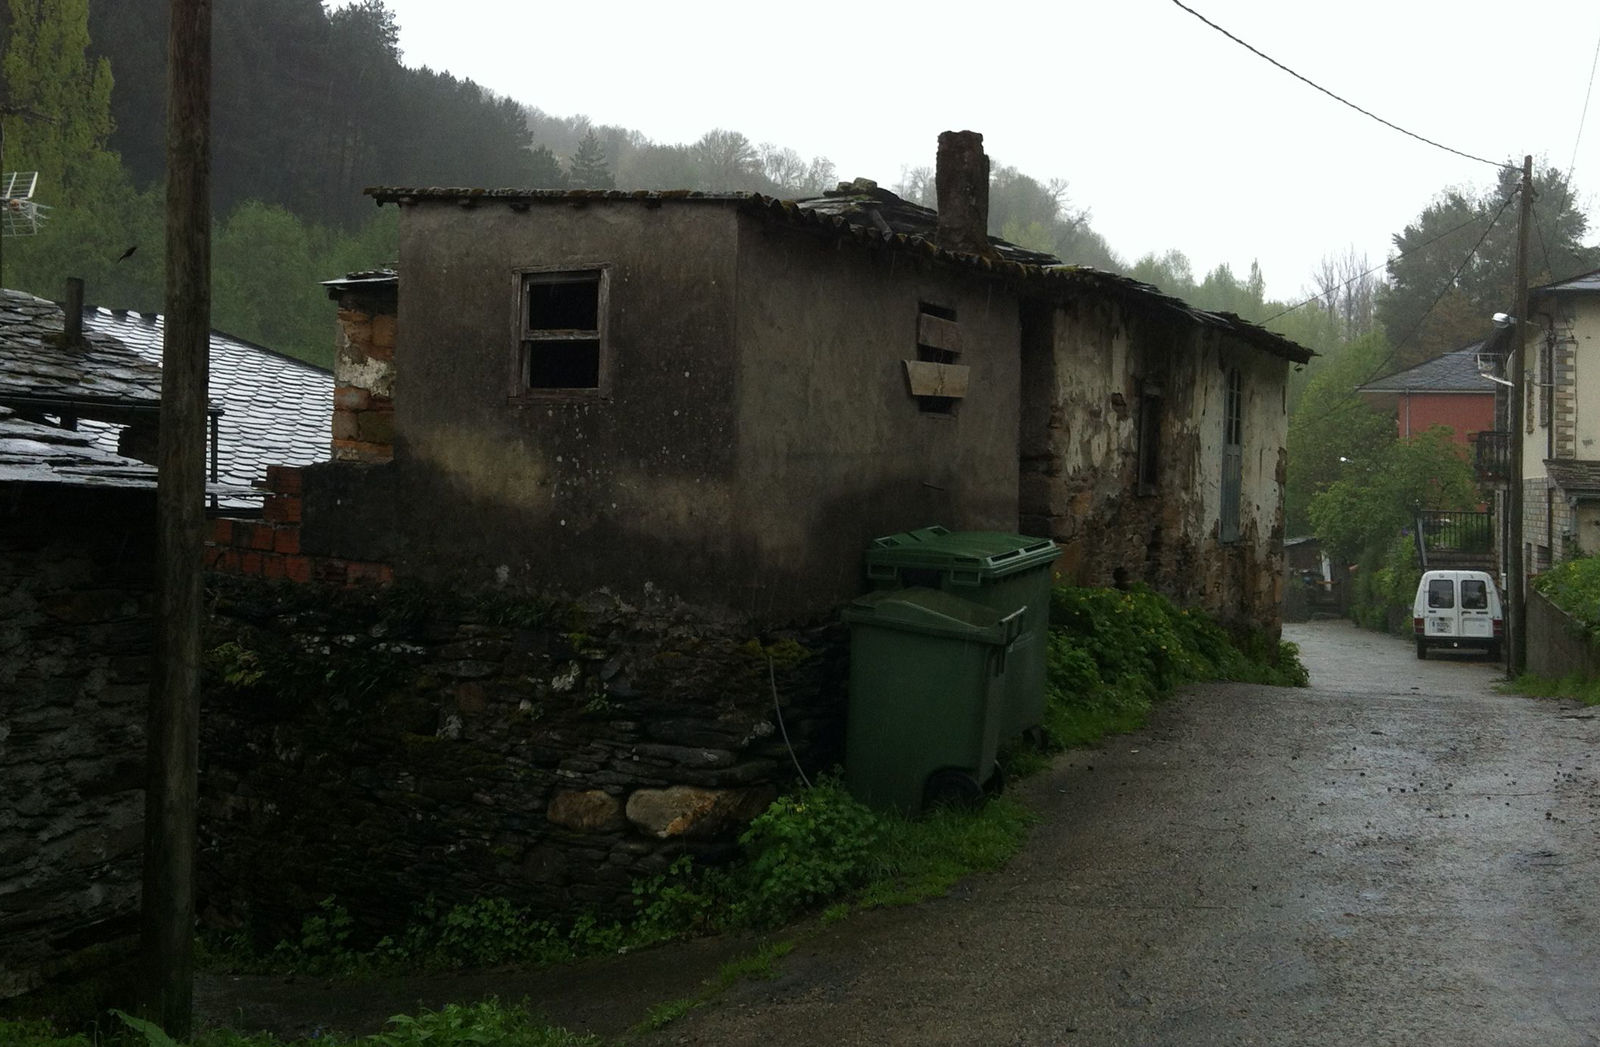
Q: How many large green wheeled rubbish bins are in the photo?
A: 2